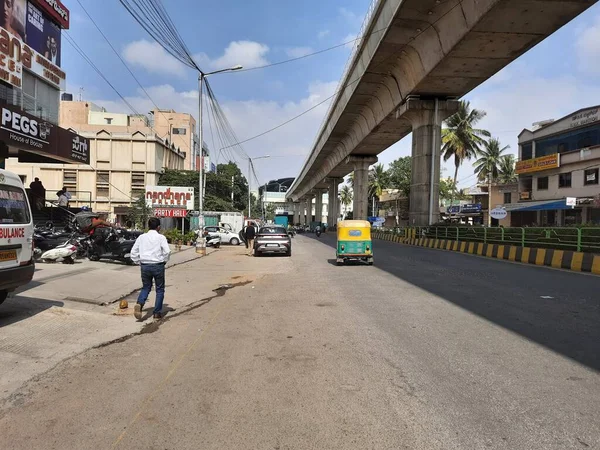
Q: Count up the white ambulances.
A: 1